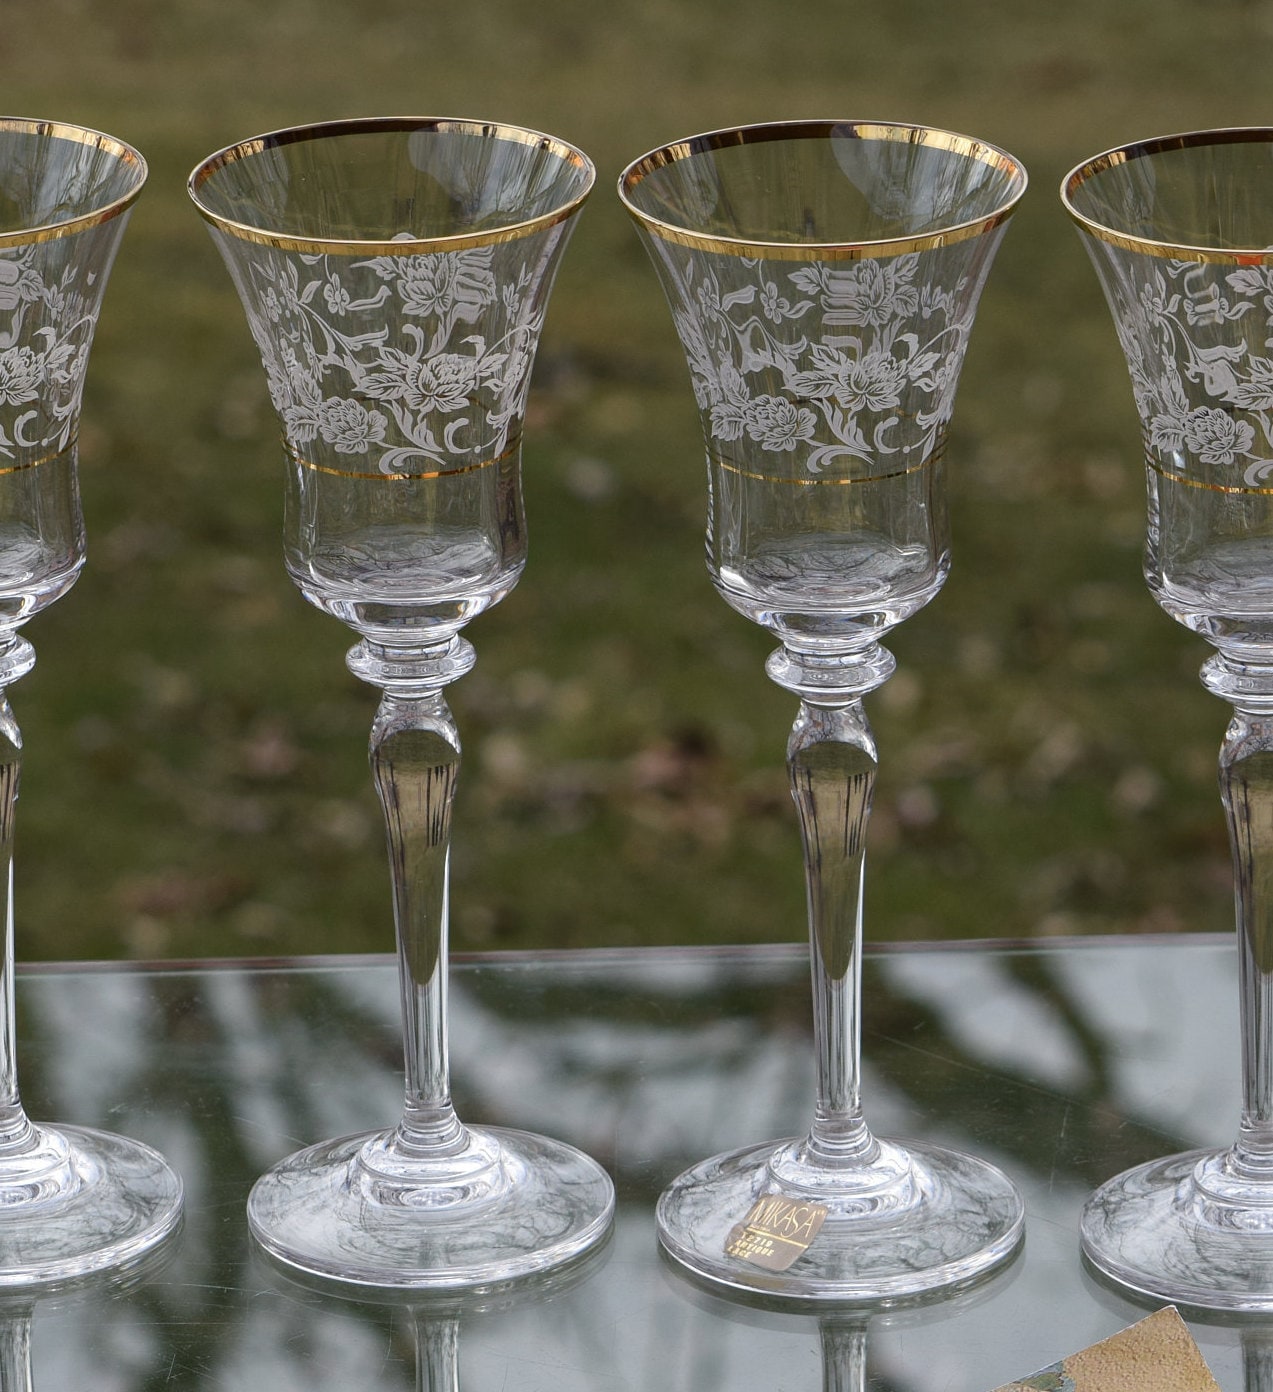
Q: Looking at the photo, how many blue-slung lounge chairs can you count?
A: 0